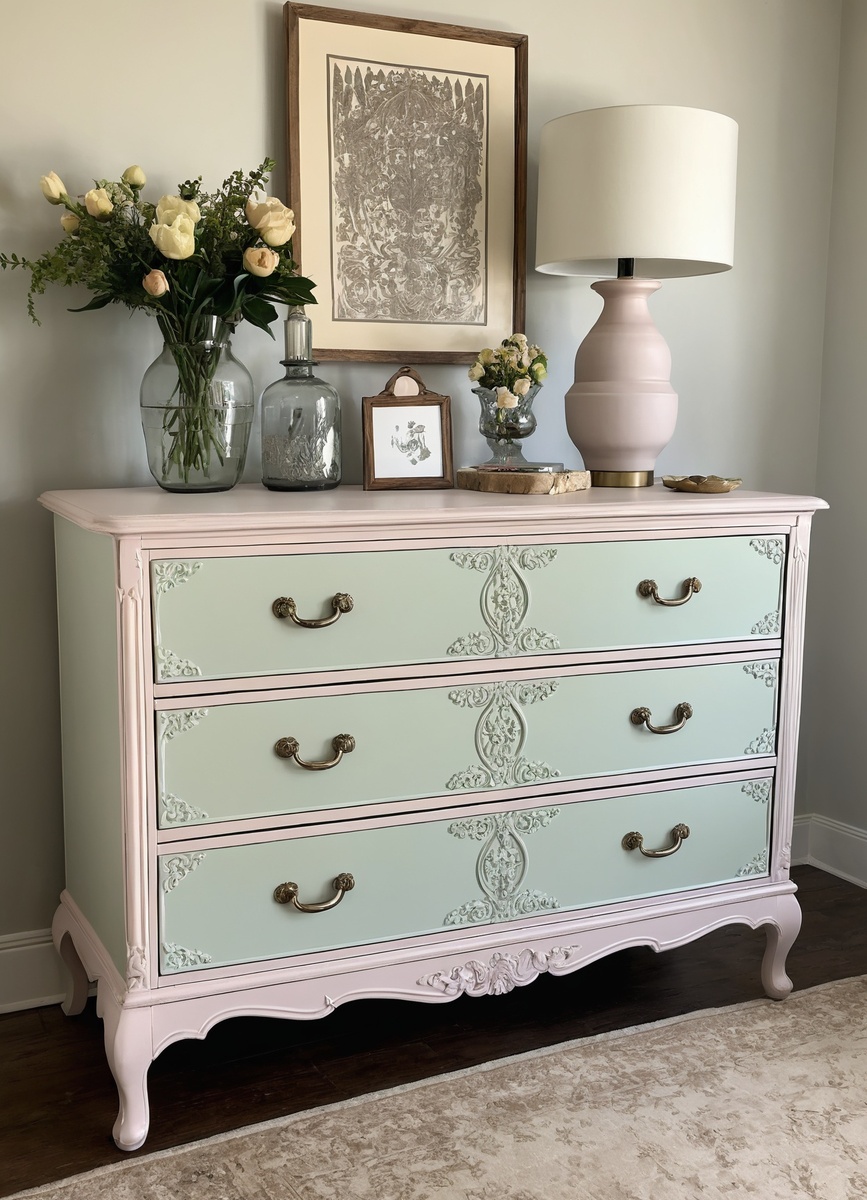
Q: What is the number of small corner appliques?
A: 12